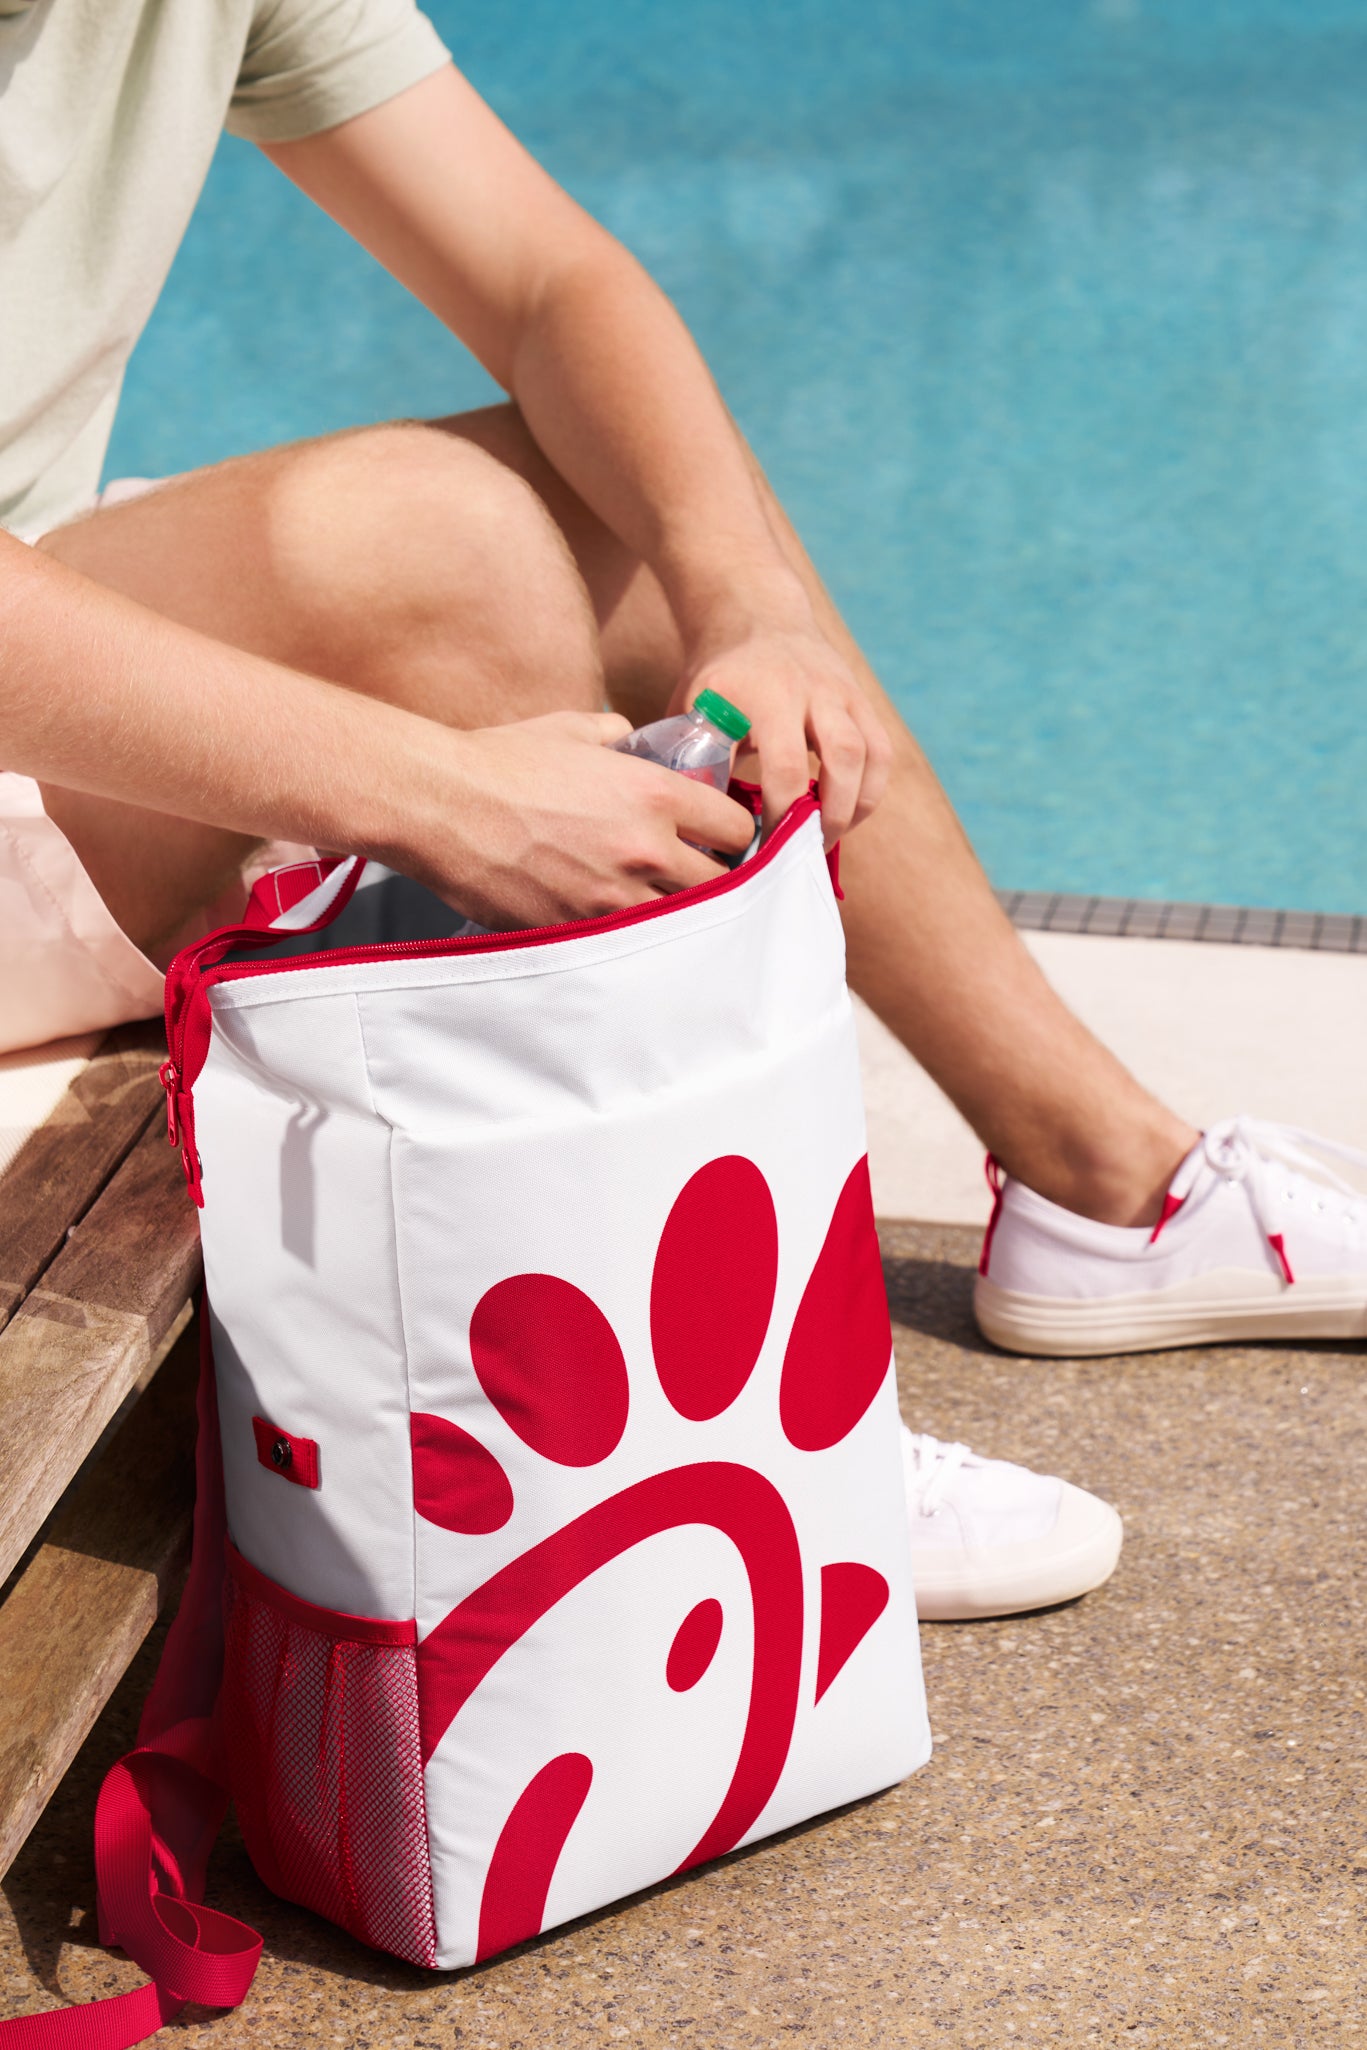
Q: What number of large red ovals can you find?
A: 4